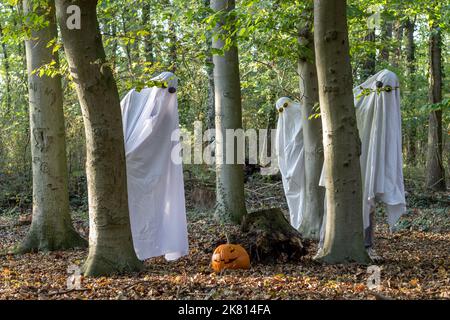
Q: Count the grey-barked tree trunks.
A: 5